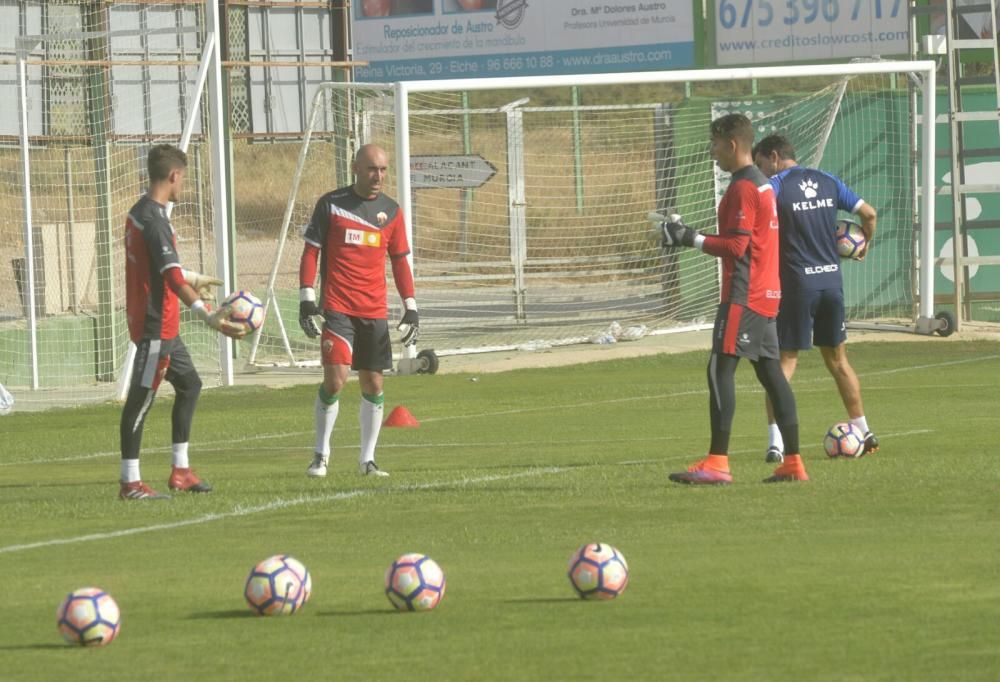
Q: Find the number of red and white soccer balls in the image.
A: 7